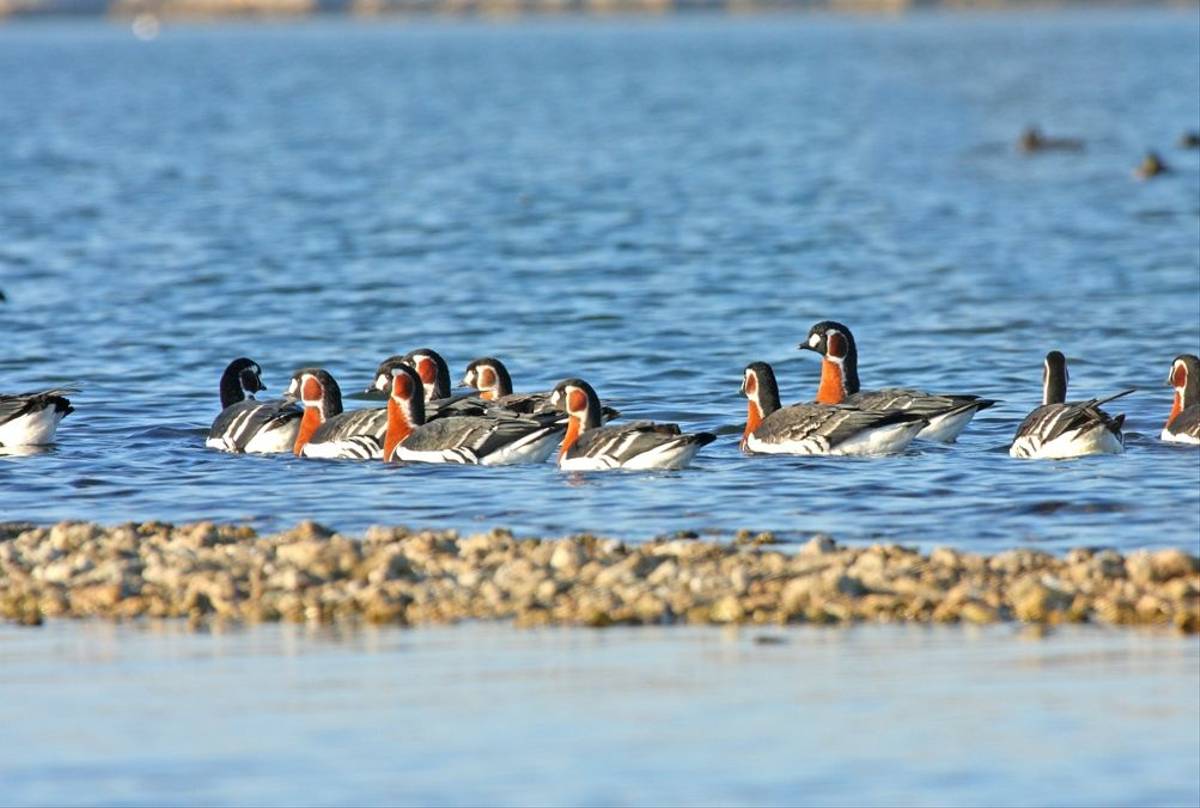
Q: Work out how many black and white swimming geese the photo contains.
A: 11